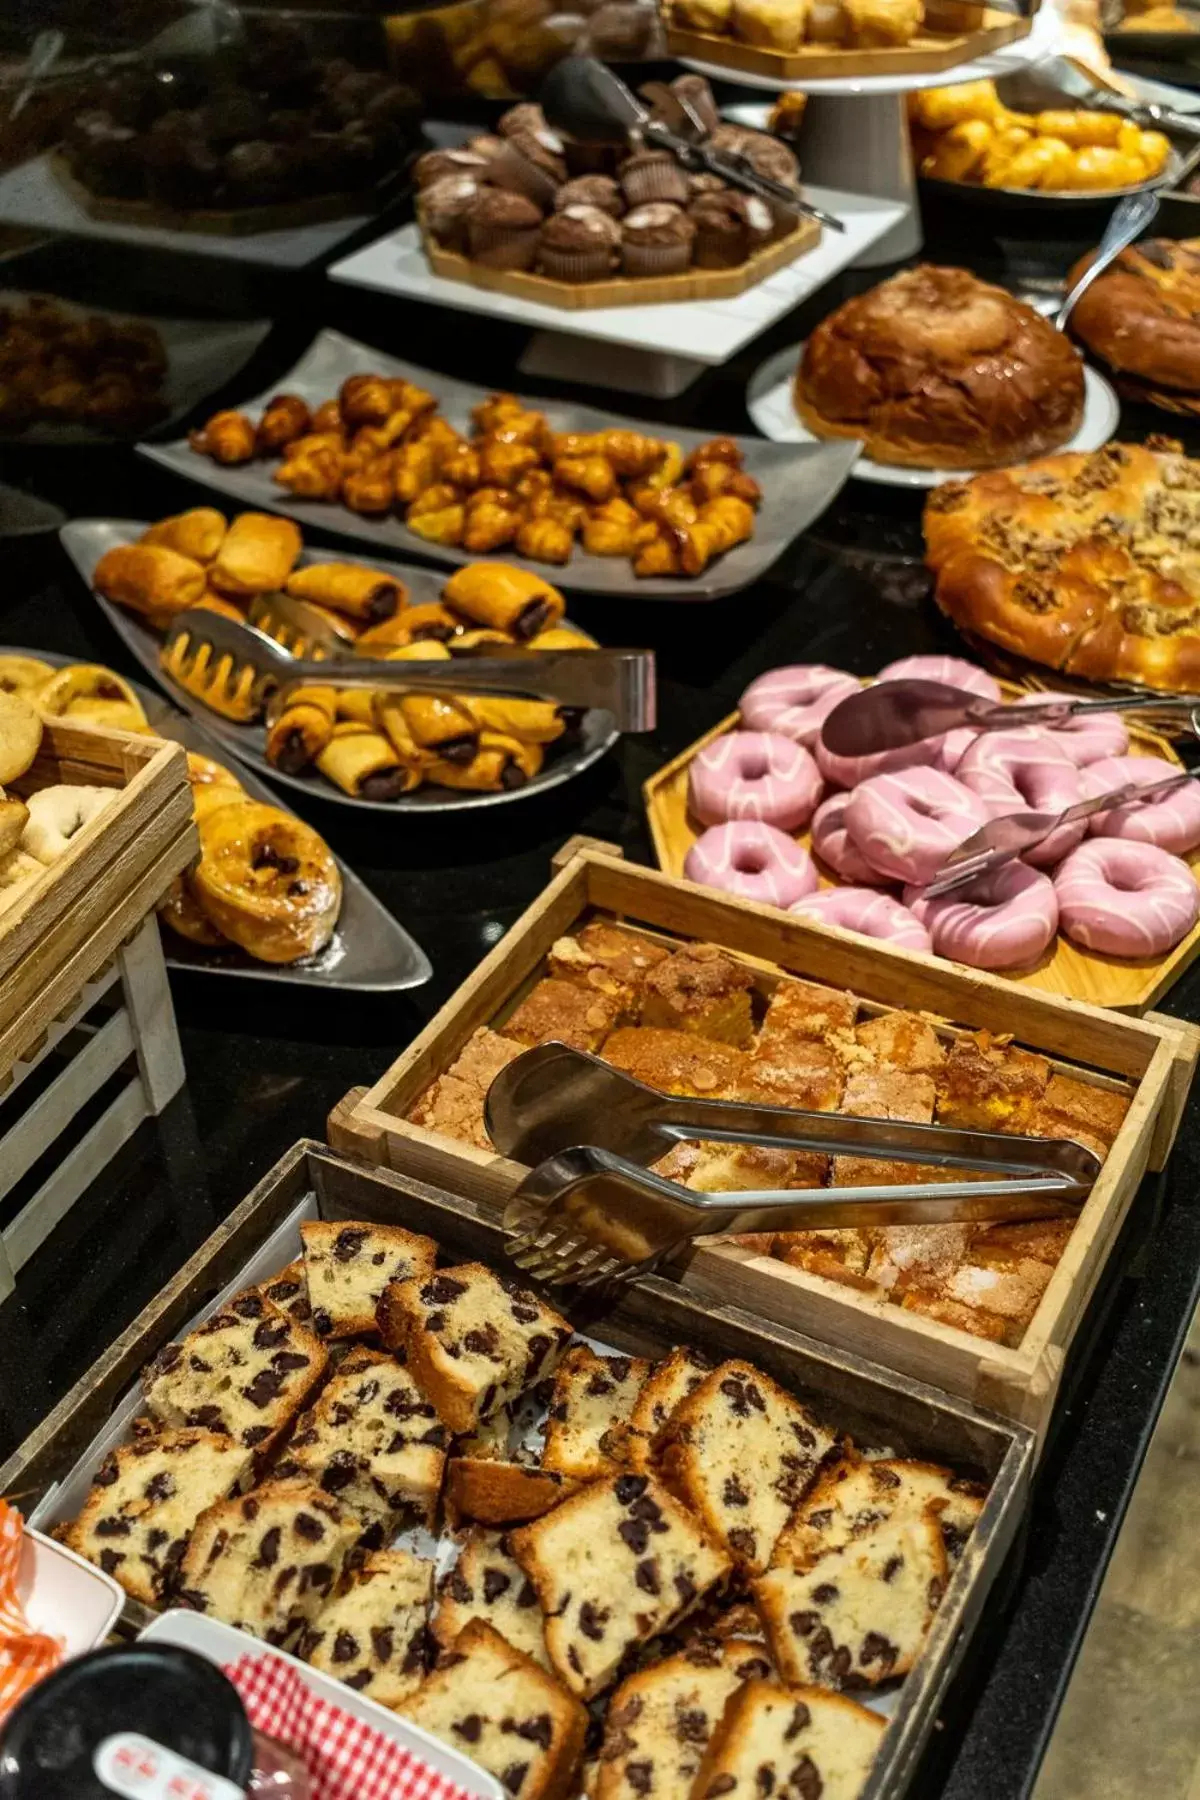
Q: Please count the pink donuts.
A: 13